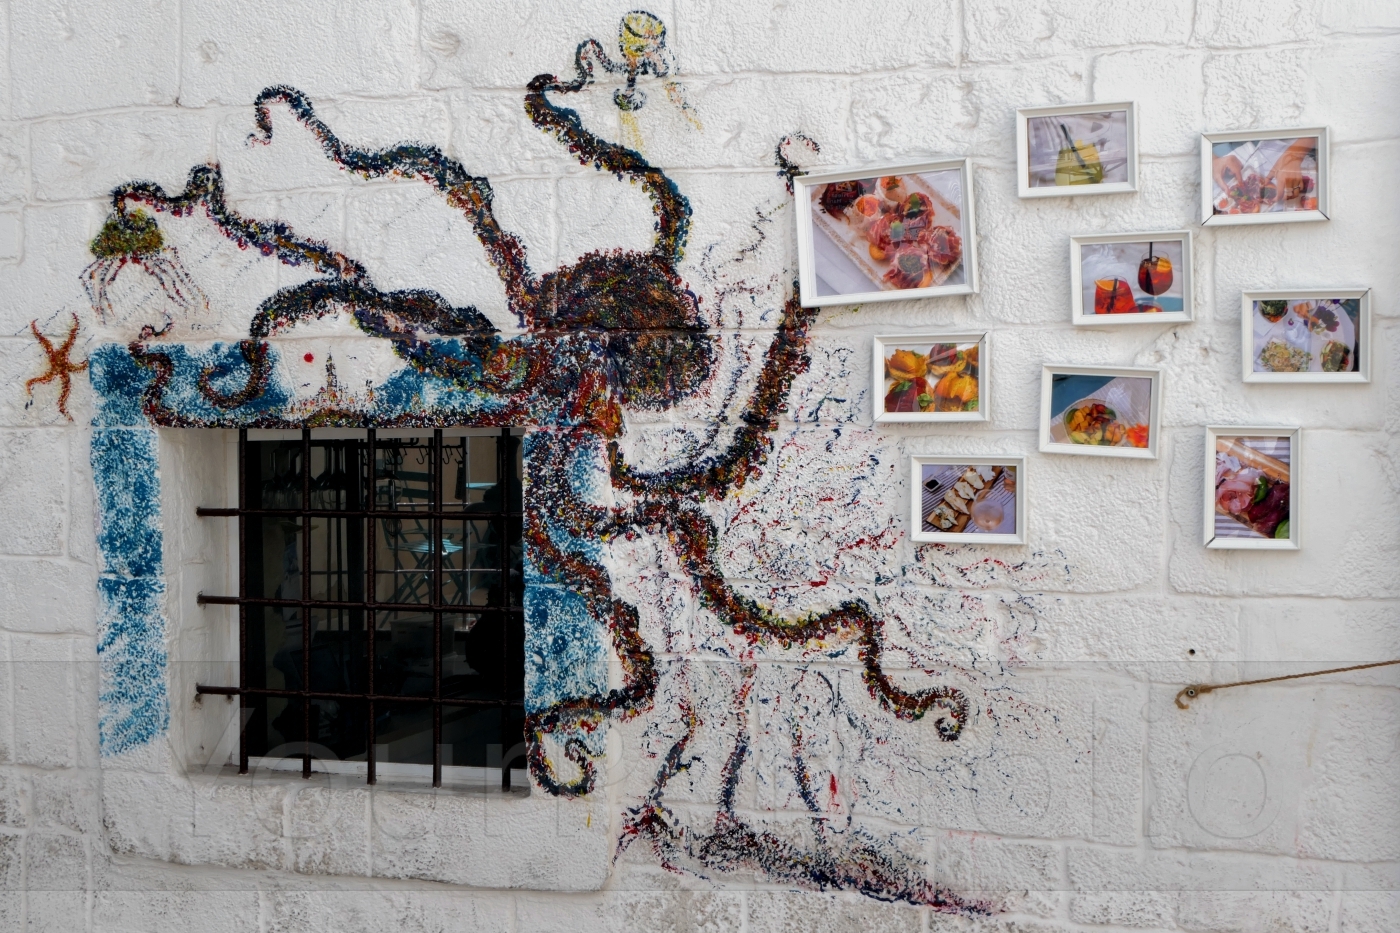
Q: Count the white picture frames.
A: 9